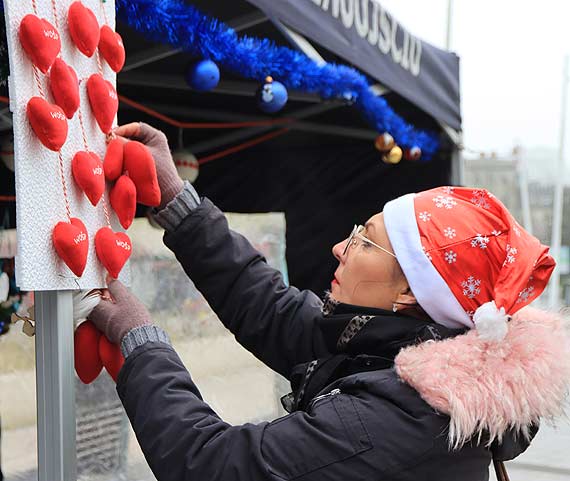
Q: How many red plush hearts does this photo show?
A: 14